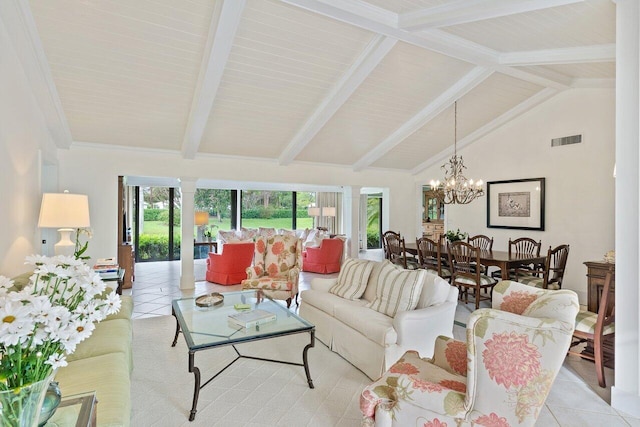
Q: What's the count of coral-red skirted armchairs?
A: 2